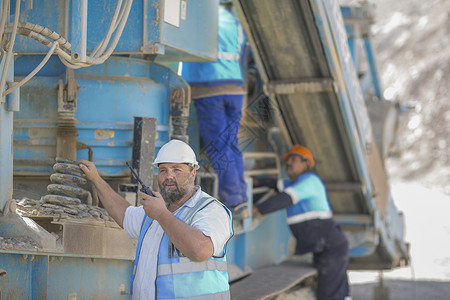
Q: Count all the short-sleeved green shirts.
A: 0